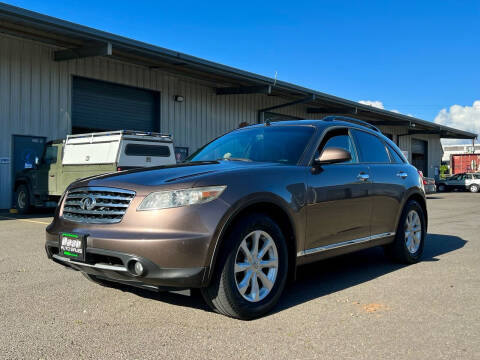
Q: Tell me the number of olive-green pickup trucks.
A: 1